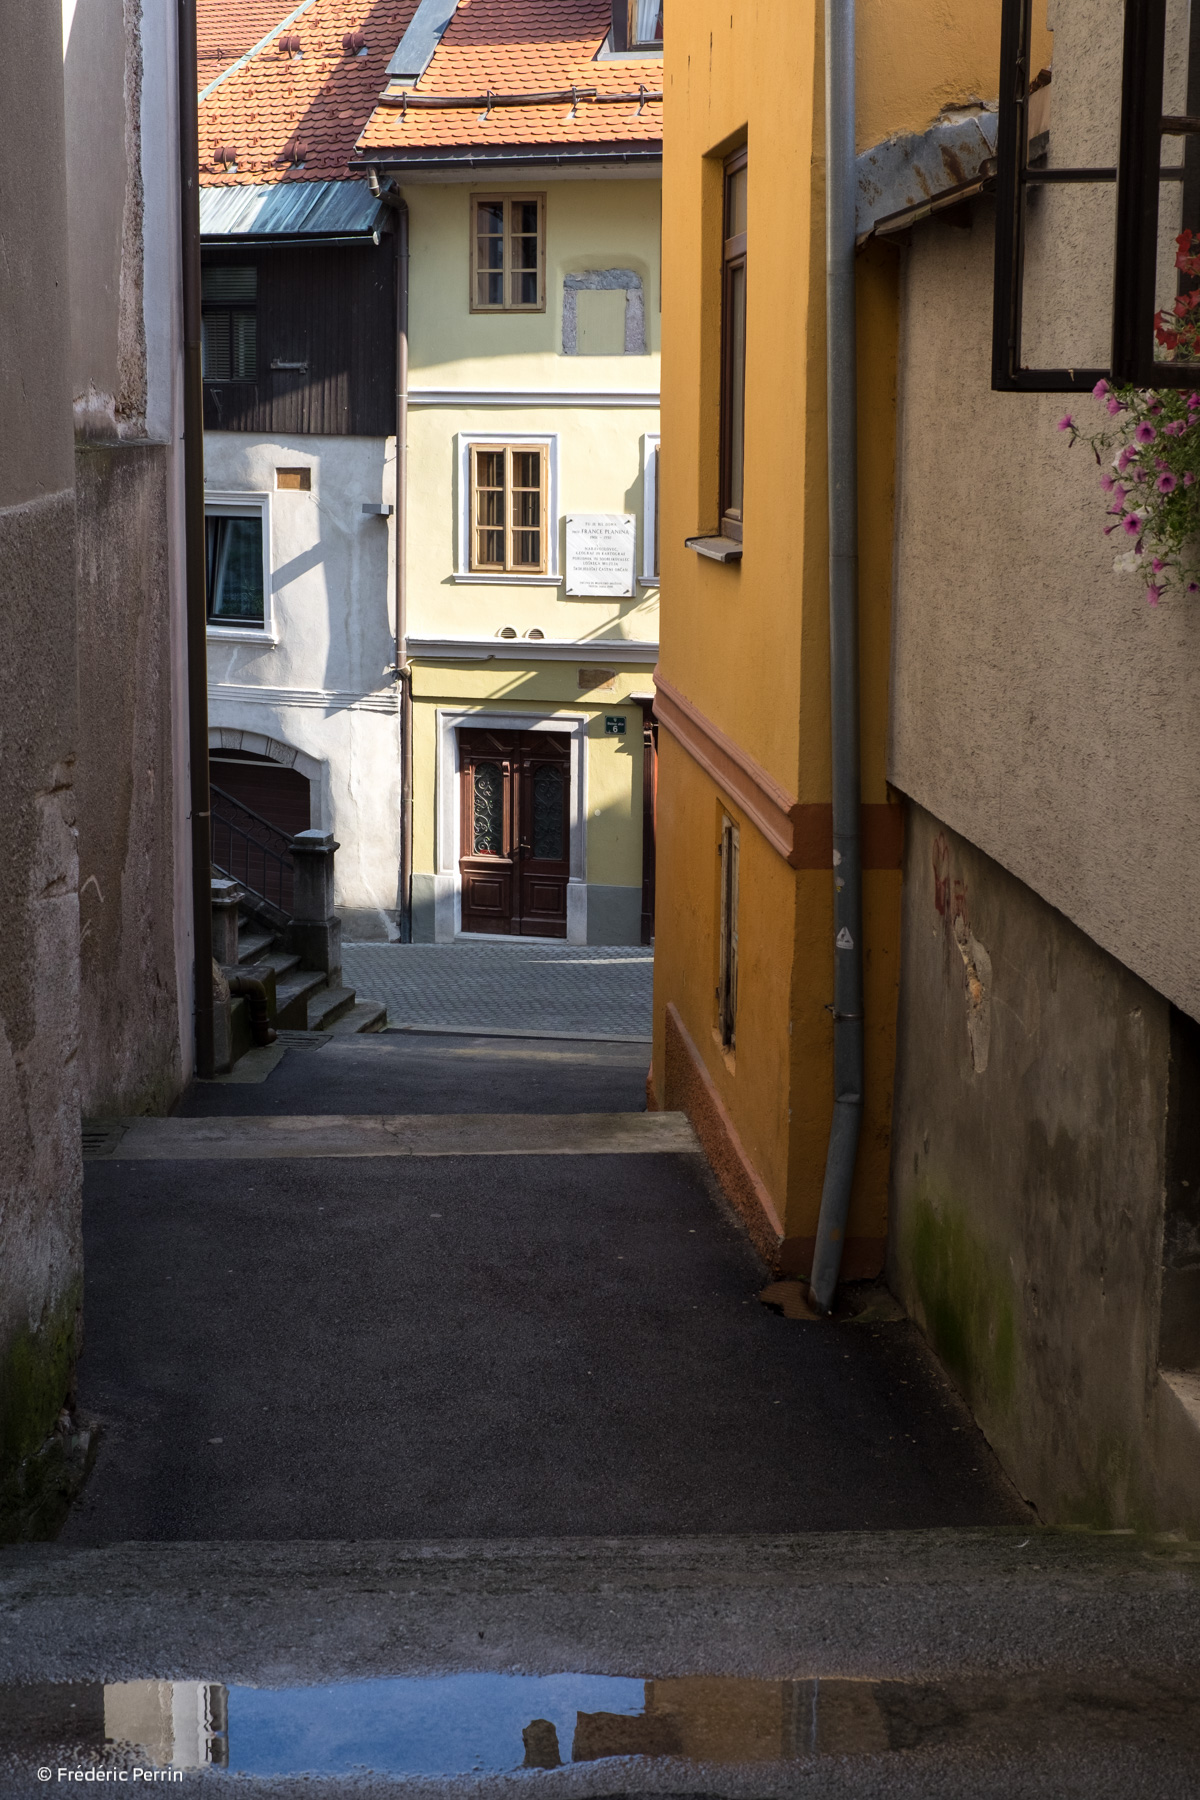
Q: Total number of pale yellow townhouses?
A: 1